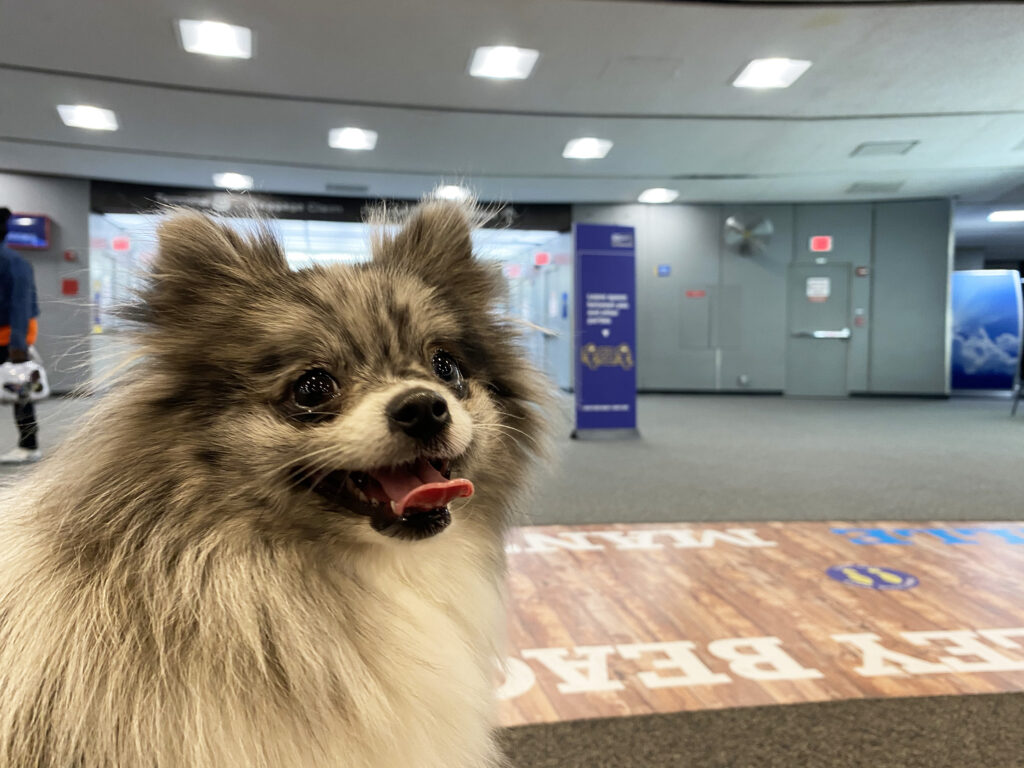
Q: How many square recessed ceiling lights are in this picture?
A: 9